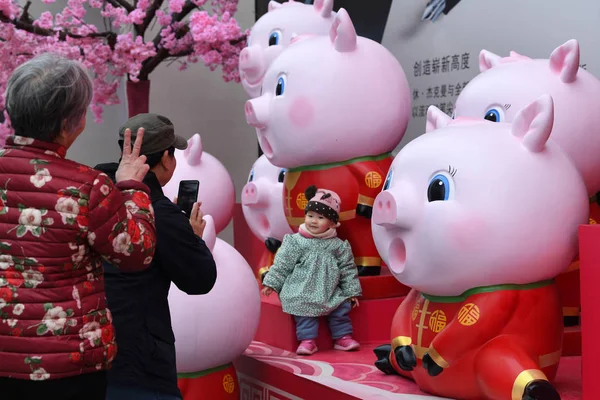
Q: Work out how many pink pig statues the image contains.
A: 7